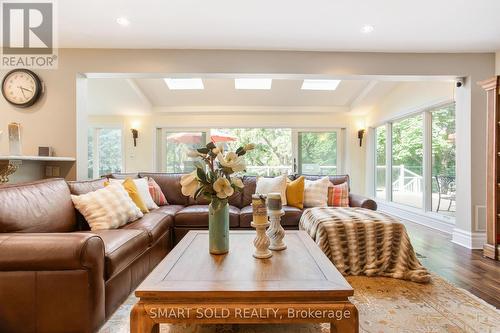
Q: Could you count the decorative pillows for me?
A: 8